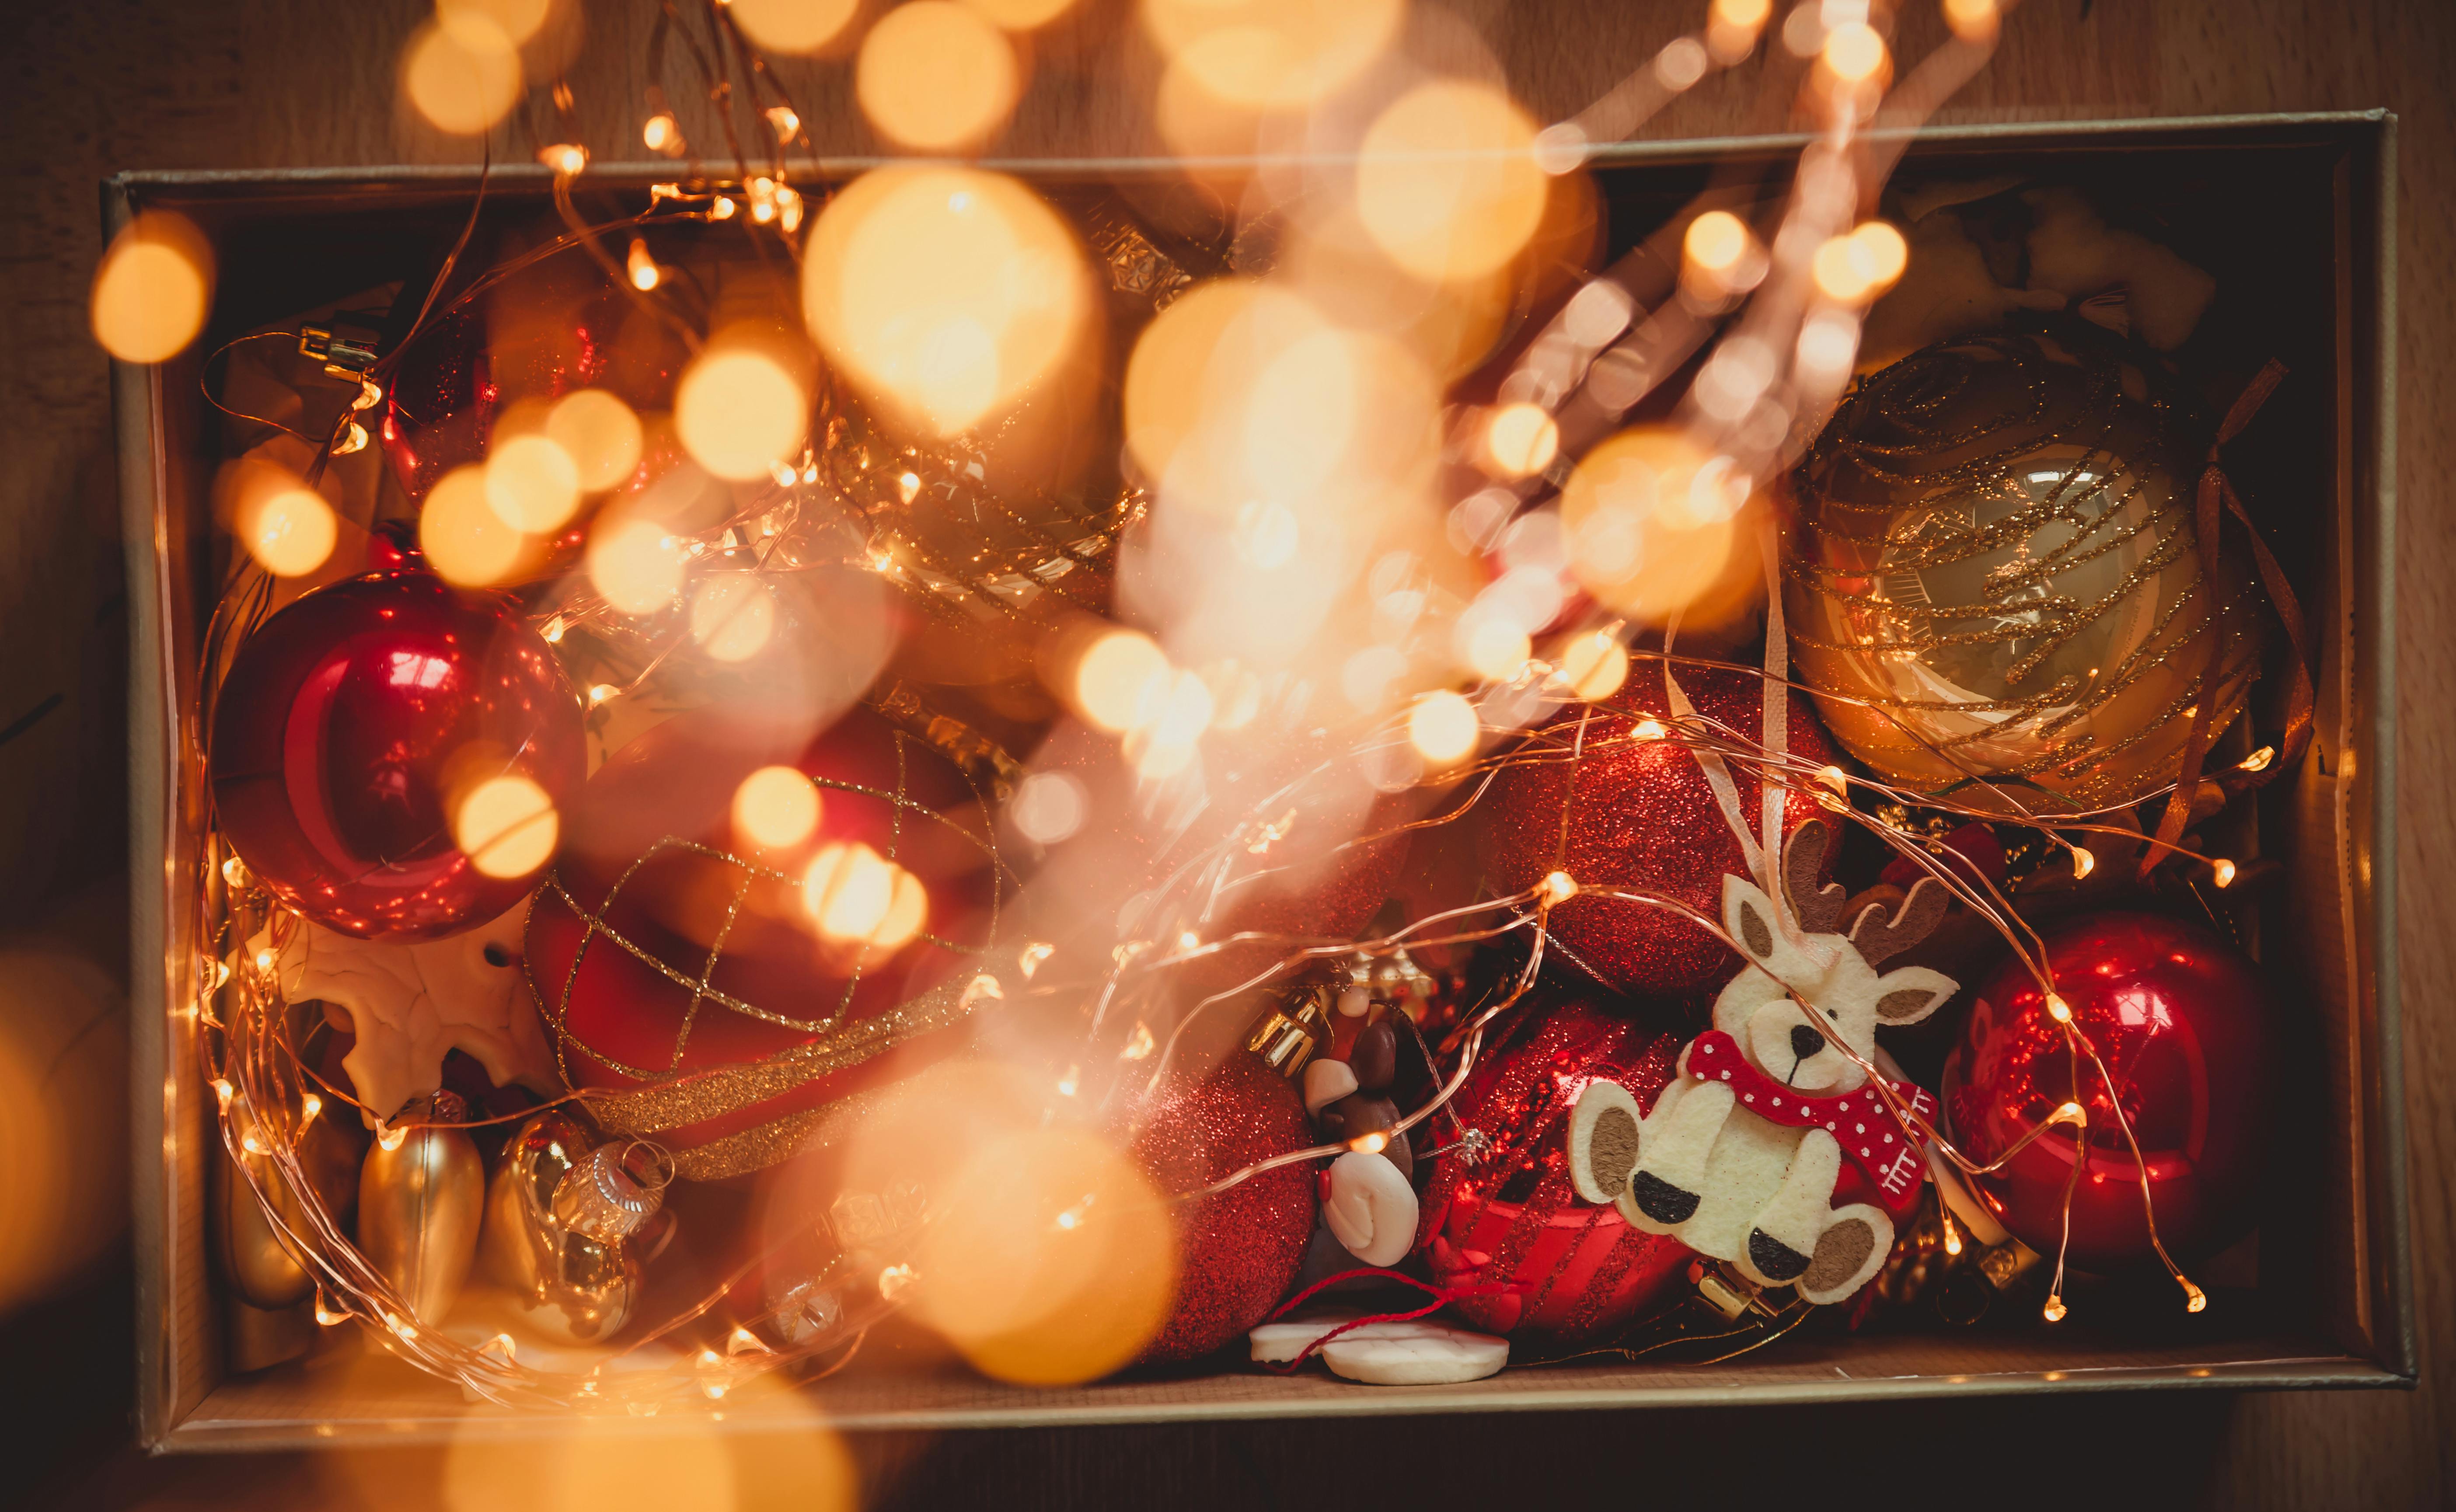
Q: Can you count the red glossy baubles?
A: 2